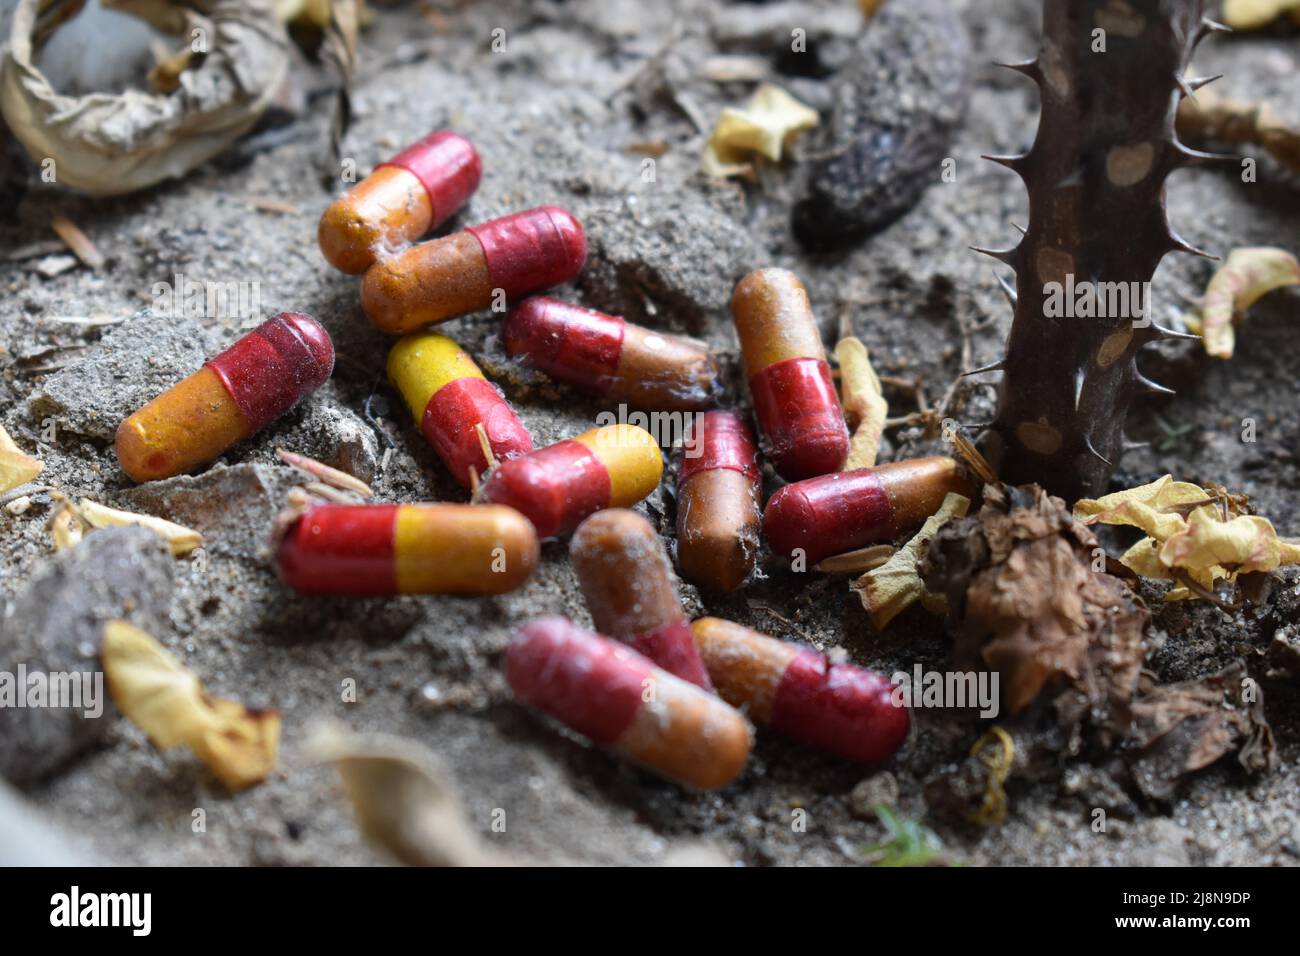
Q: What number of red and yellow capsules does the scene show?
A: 13